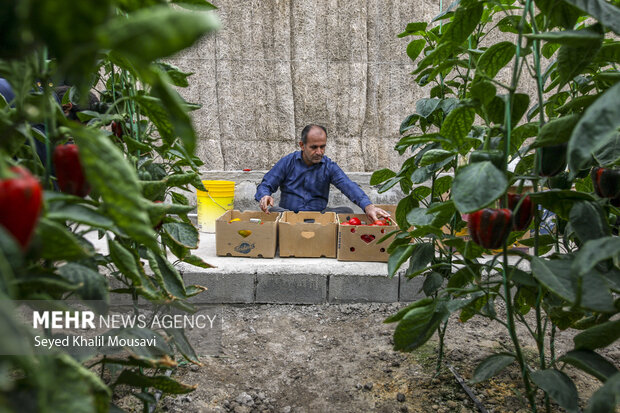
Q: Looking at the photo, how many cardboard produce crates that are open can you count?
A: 3